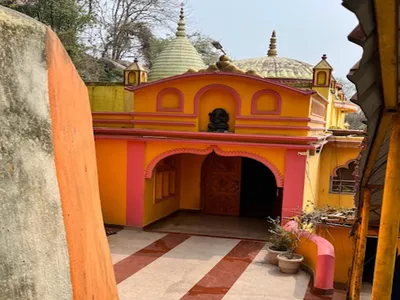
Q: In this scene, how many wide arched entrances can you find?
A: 1